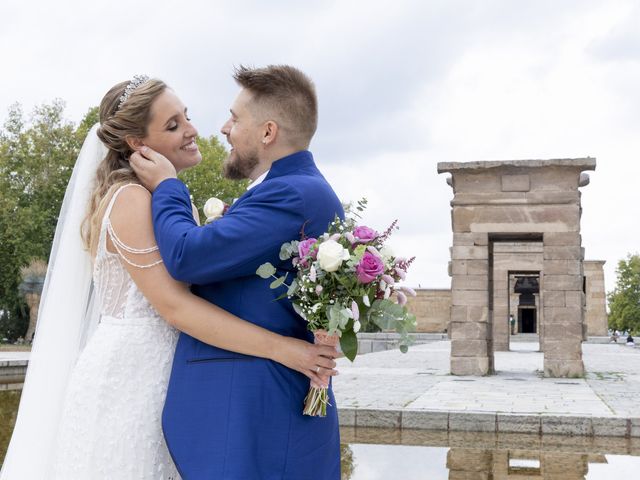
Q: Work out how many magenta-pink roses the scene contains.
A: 3